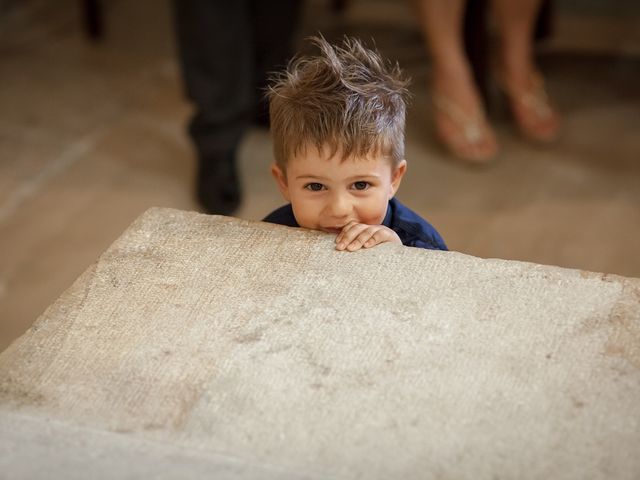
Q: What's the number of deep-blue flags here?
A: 0